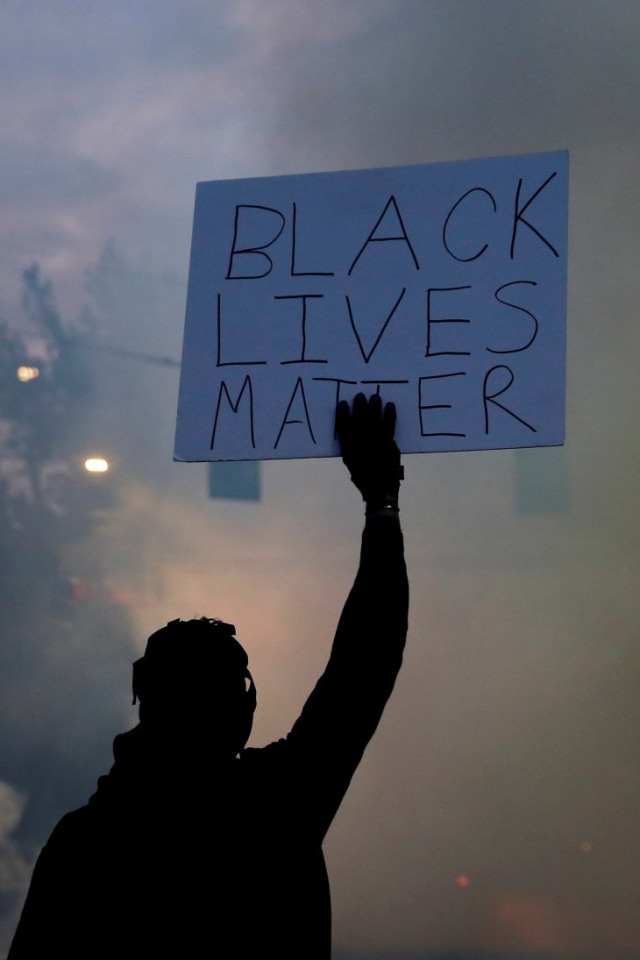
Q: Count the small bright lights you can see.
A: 2